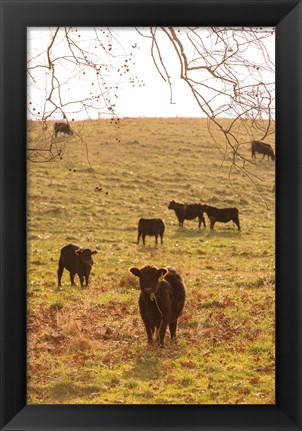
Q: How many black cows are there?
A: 7